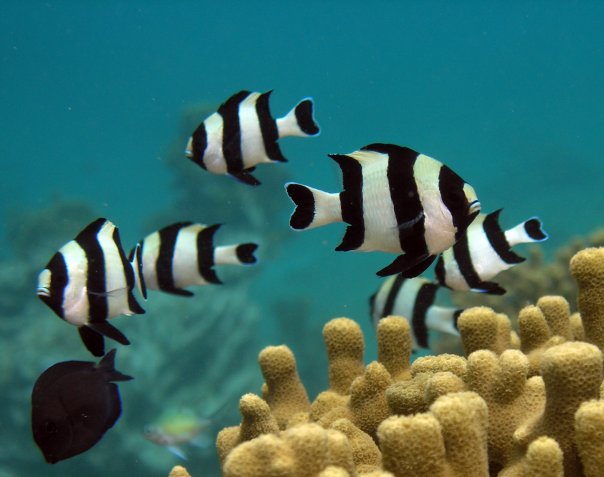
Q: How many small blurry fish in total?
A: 1